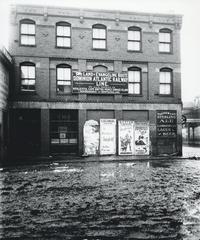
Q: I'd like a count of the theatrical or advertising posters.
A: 4